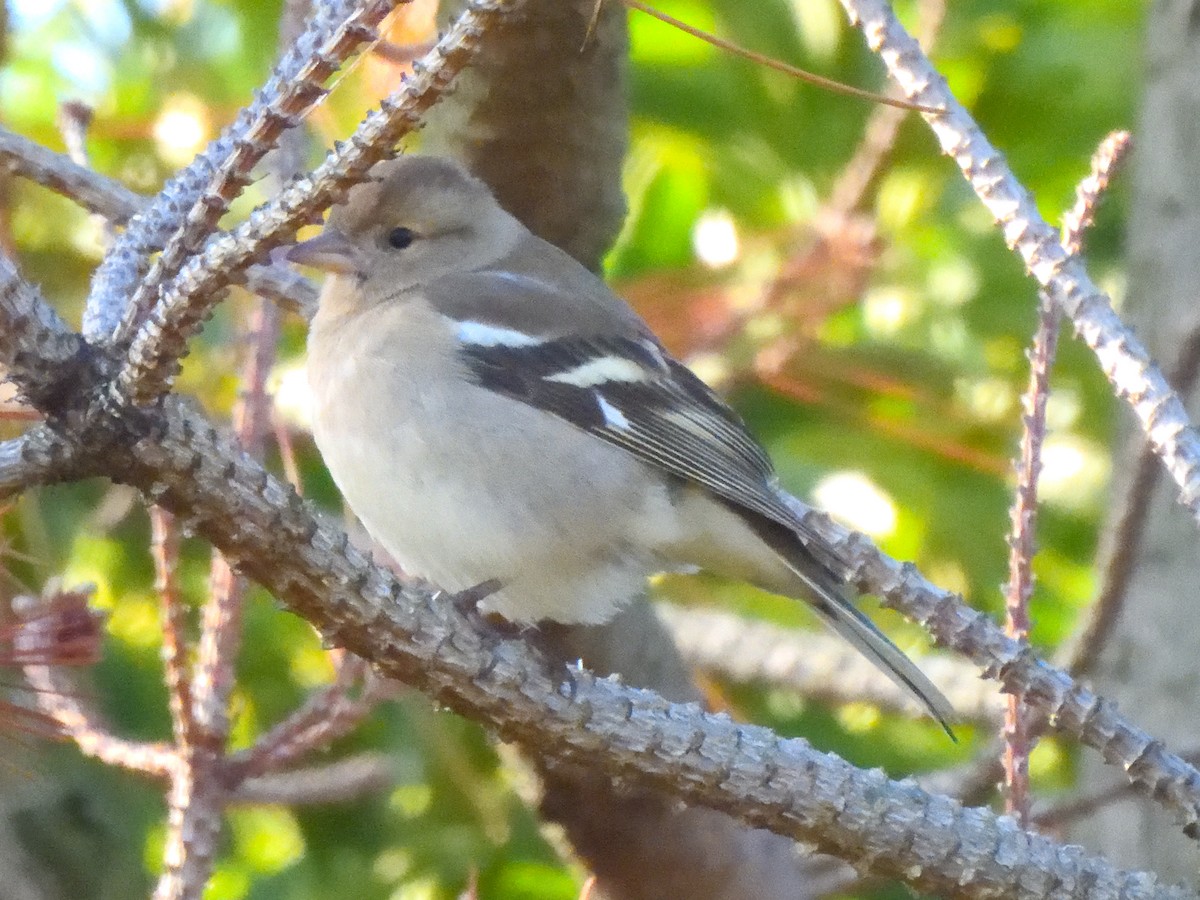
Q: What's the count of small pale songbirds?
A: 1